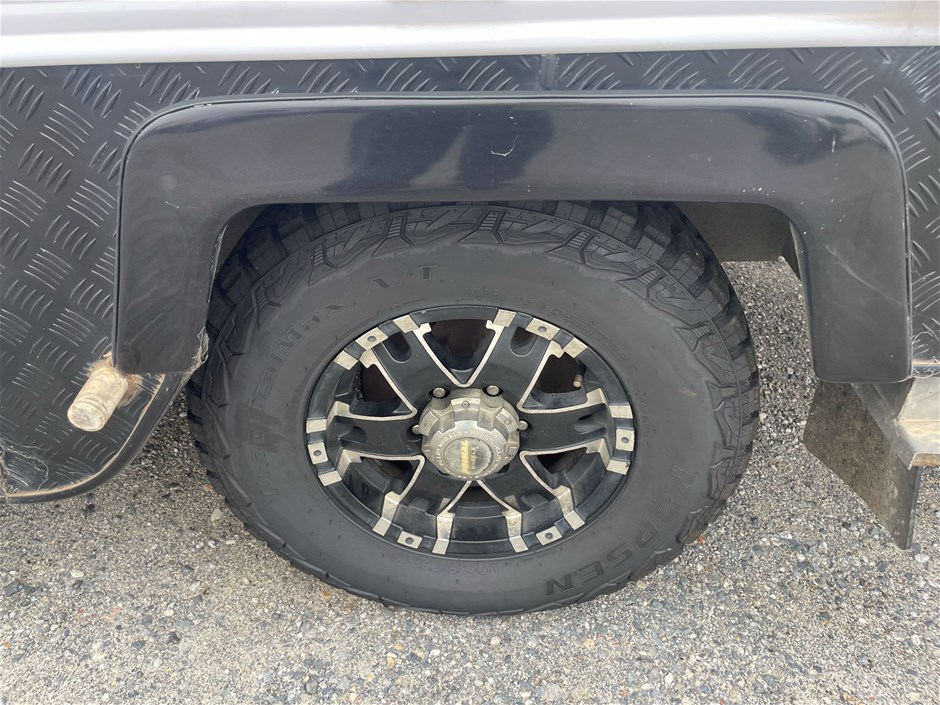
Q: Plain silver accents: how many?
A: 12